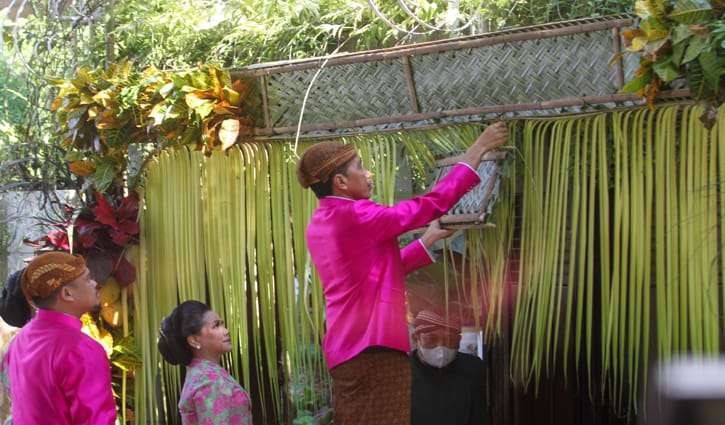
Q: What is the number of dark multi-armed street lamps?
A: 0